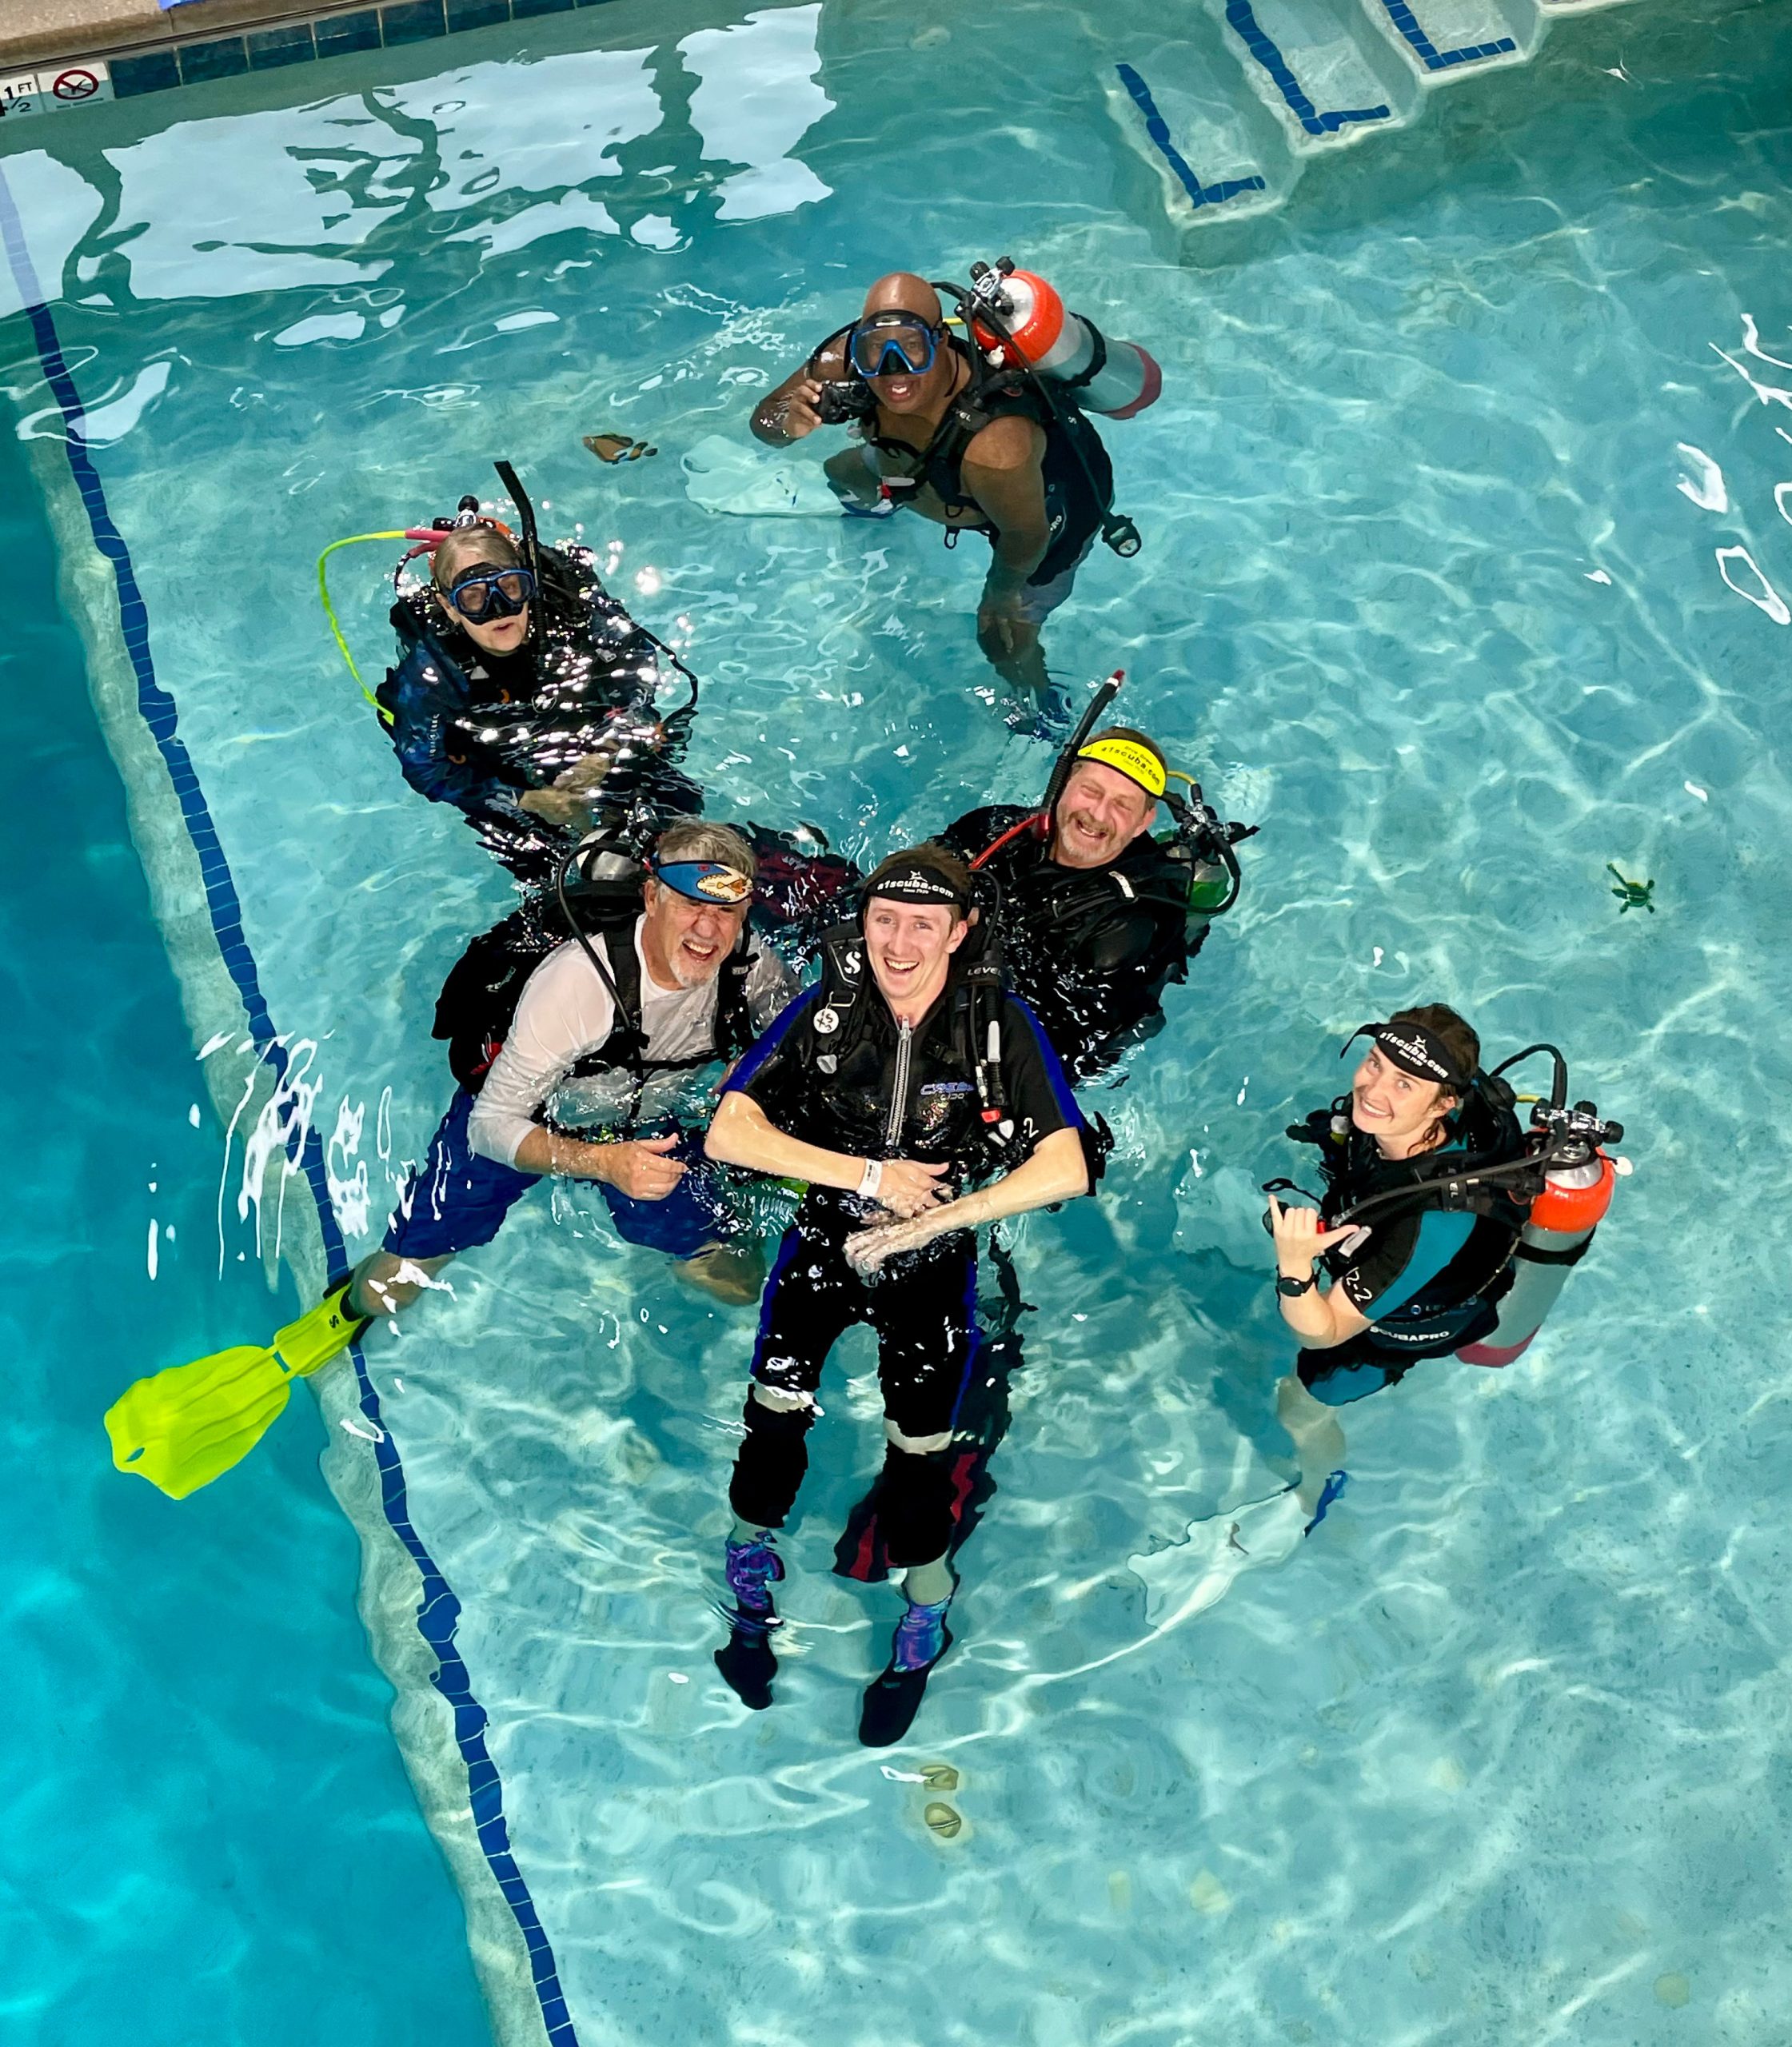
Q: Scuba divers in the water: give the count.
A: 6